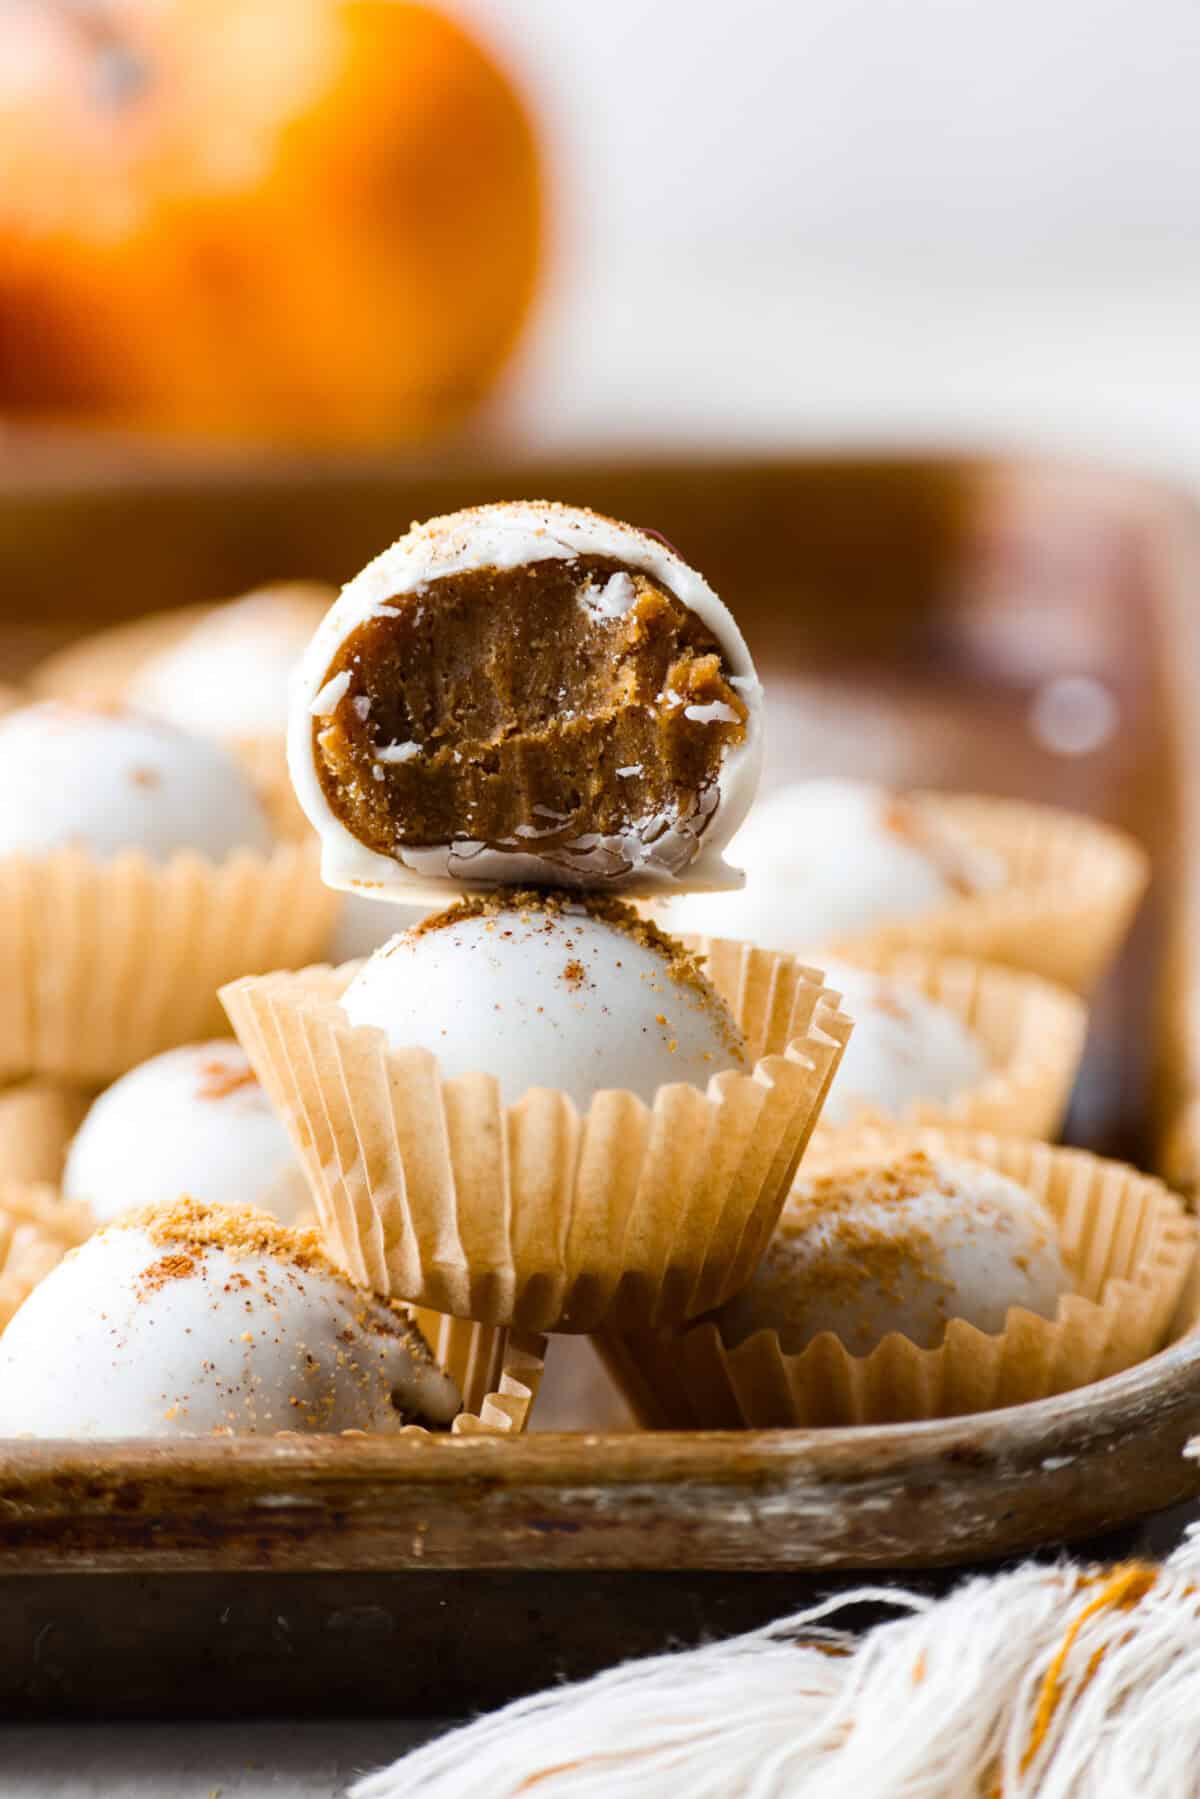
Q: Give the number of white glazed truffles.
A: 9